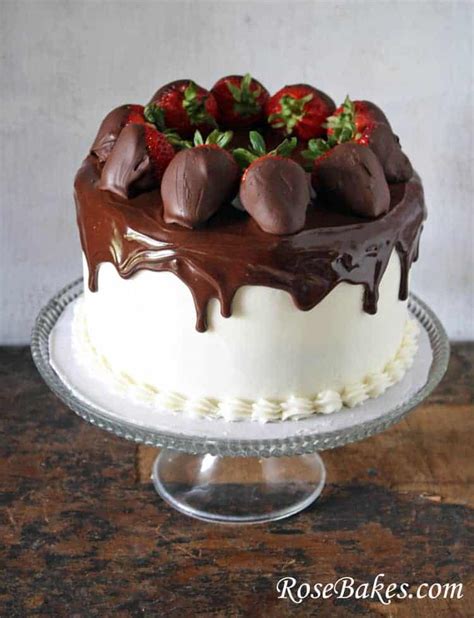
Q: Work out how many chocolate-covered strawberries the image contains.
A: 10